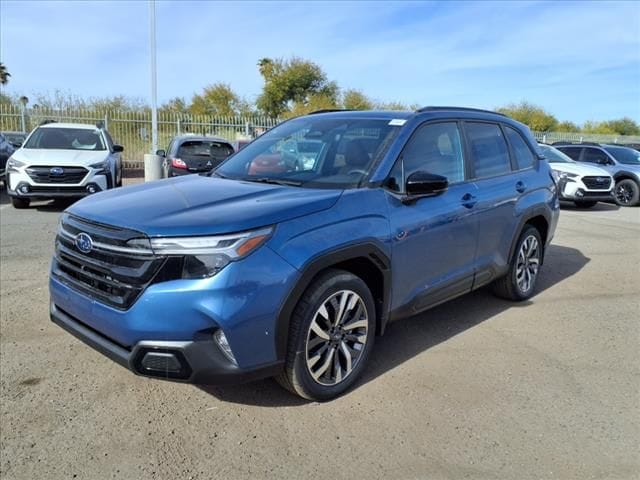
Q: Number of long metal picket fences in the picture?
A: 1